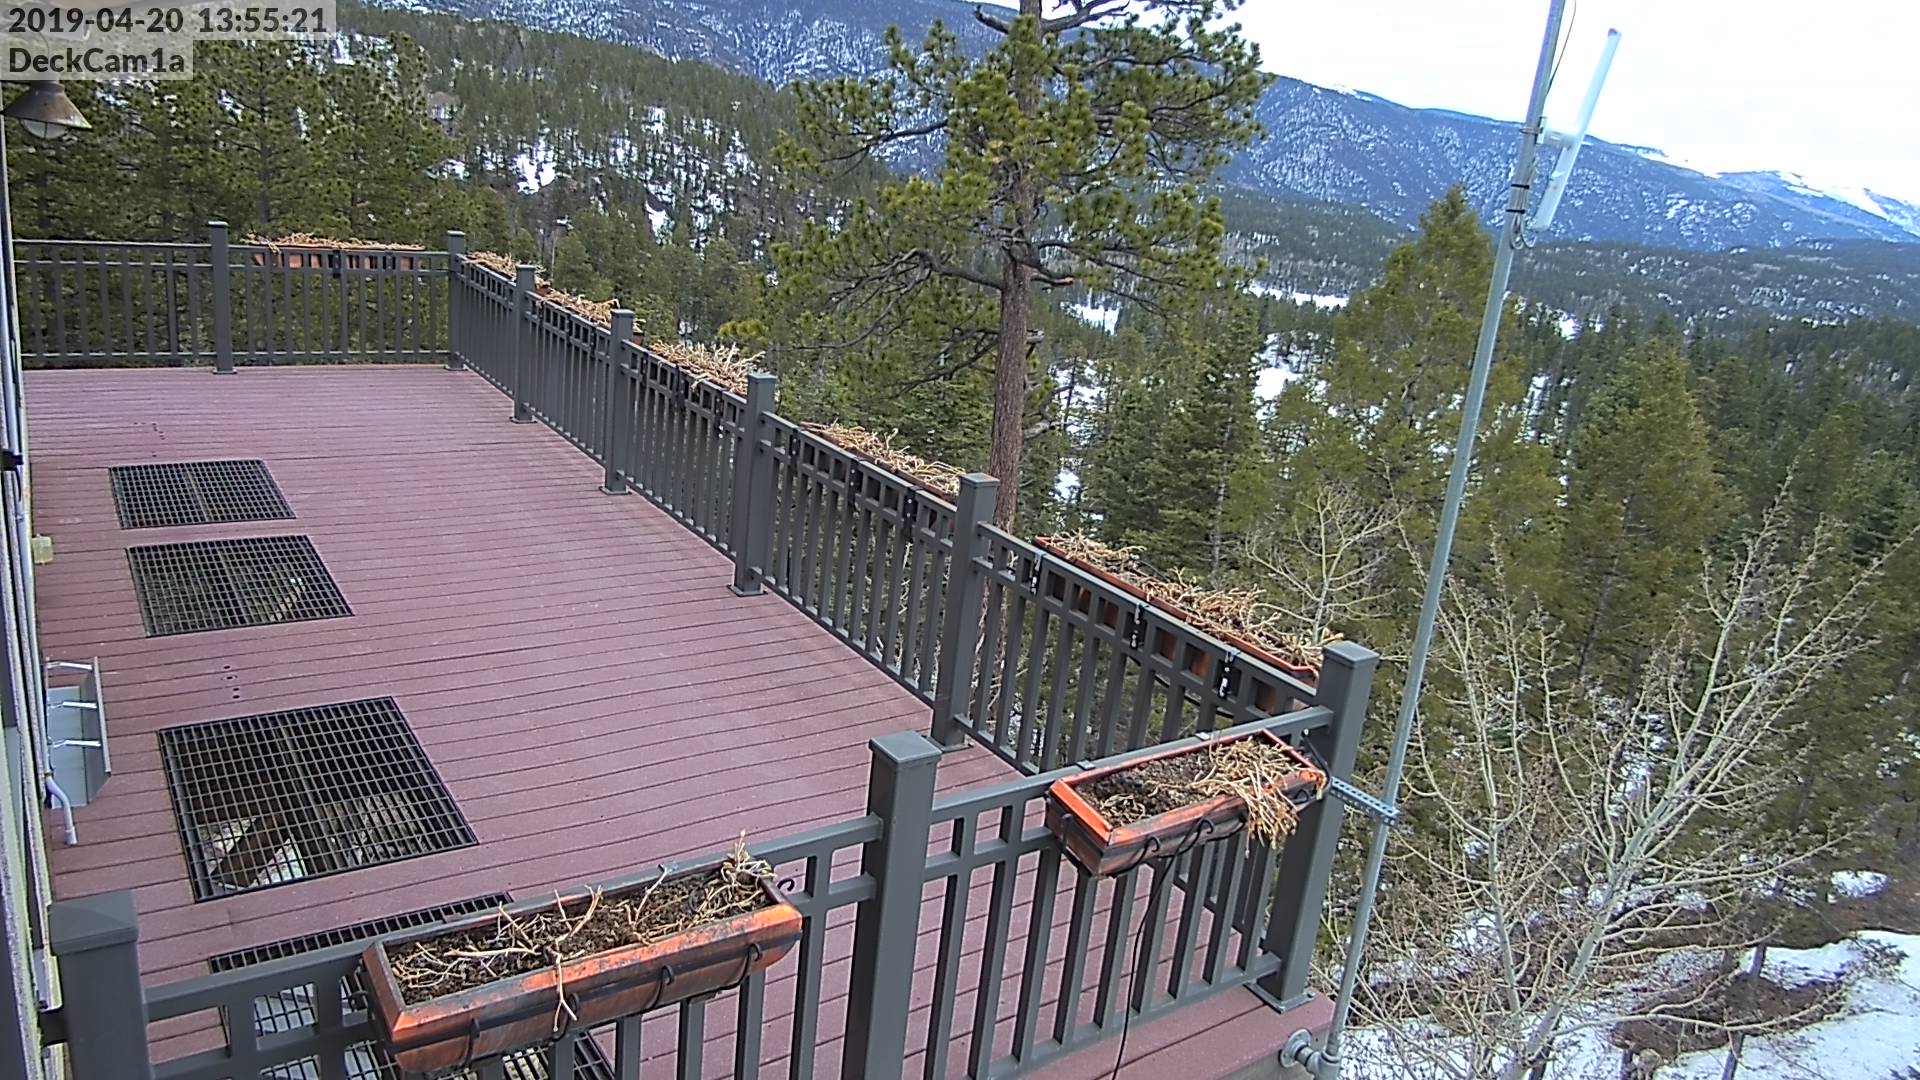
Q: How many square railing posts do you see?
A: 9